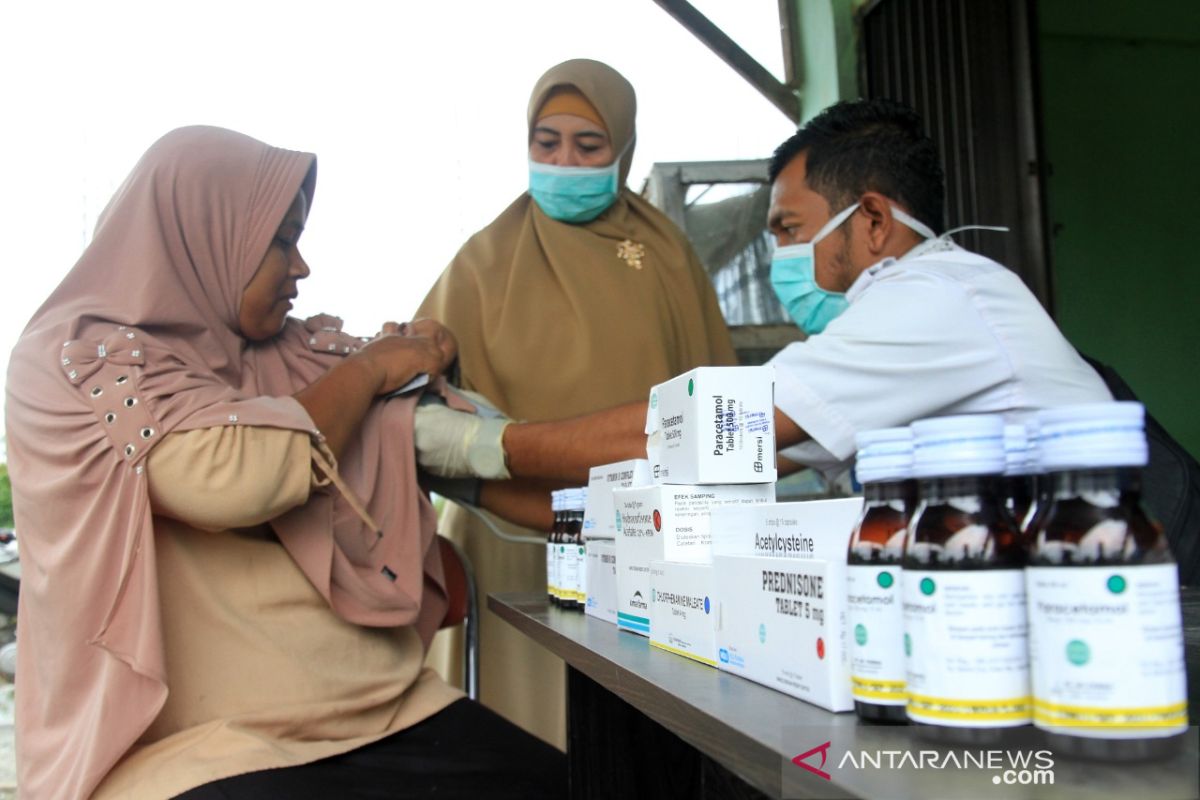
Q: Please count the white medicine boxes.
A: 7